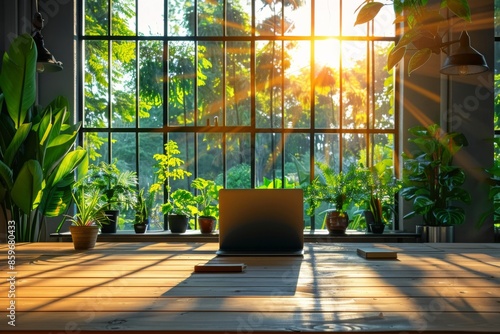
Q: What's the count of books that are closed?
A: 2